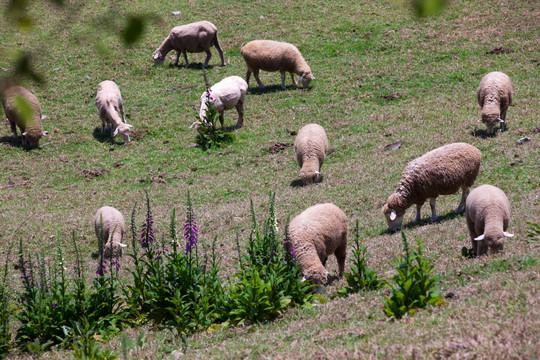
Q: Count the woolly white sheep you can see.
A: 11